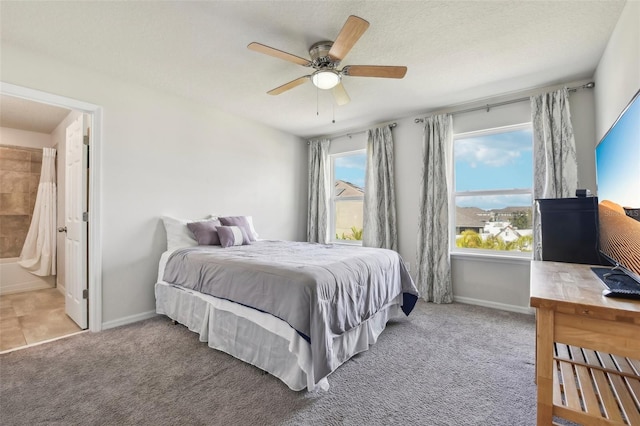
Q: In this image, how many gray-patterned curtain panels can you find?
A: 4